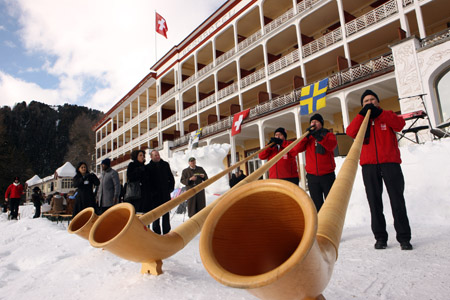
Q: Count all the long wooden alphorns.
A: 3